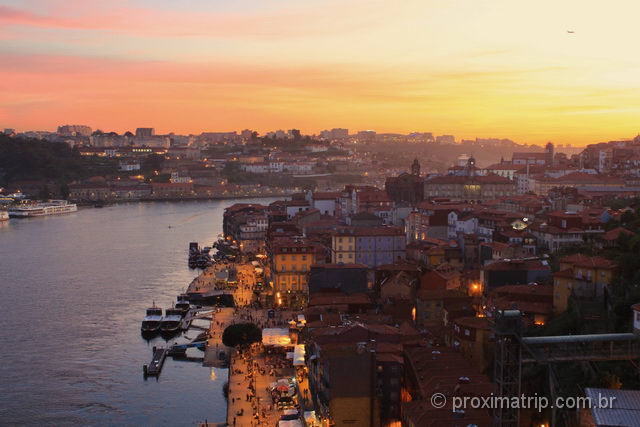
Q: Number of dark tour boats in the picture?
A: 3